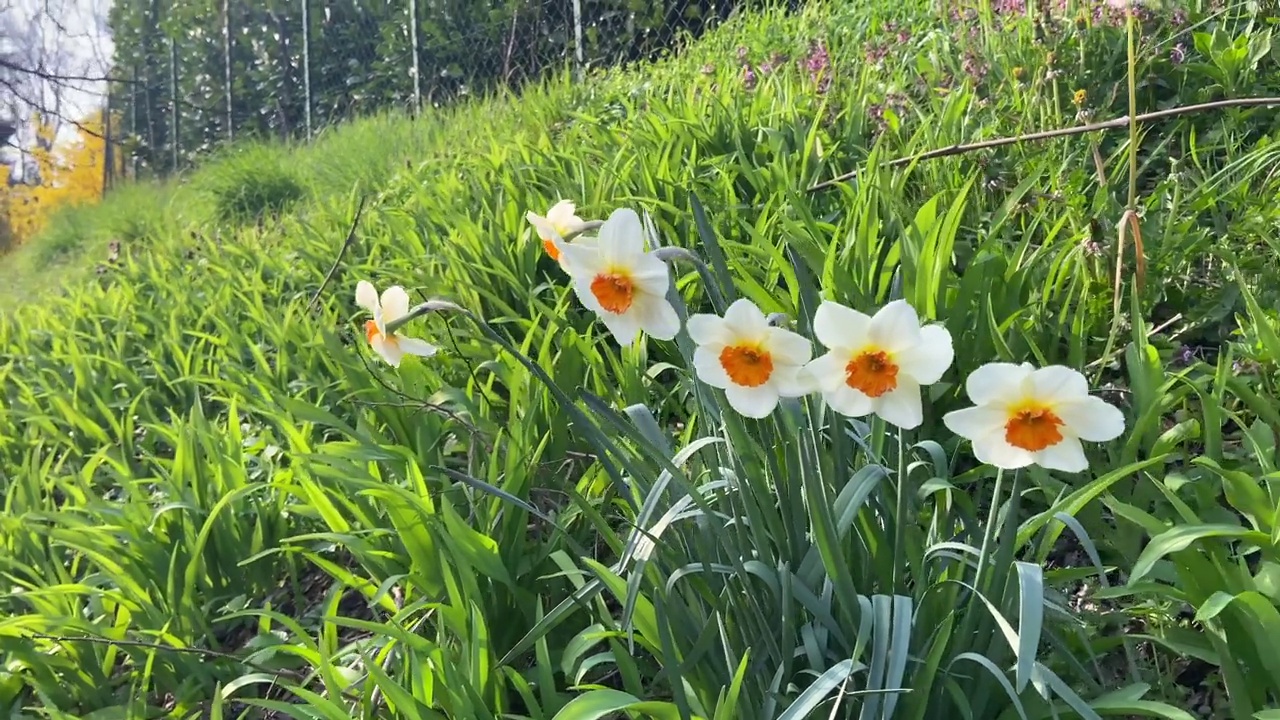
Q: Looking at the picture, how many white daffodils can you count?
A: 6